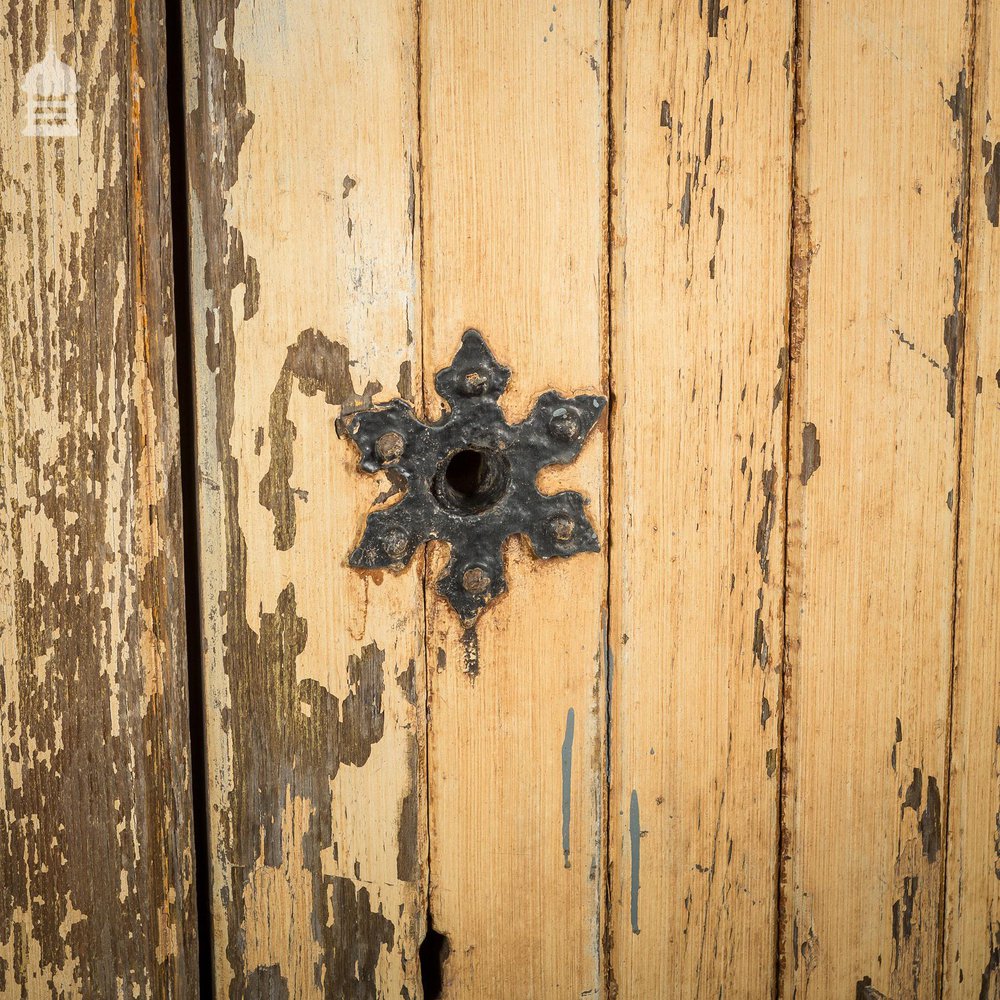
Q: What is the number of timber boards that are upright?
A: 6